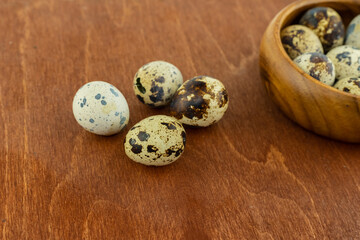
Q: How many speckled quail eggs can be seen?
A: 10